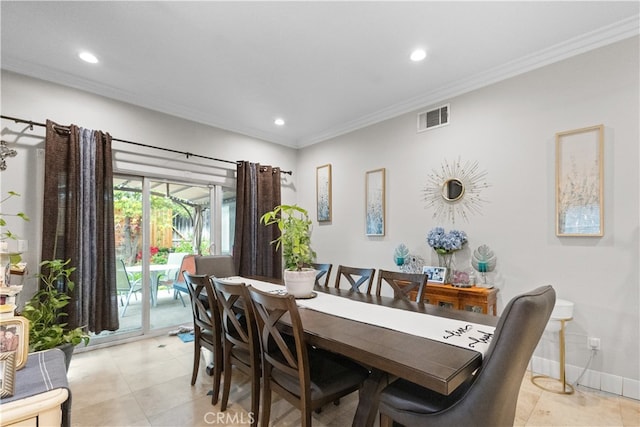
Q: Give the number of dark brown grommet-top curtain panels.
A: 2